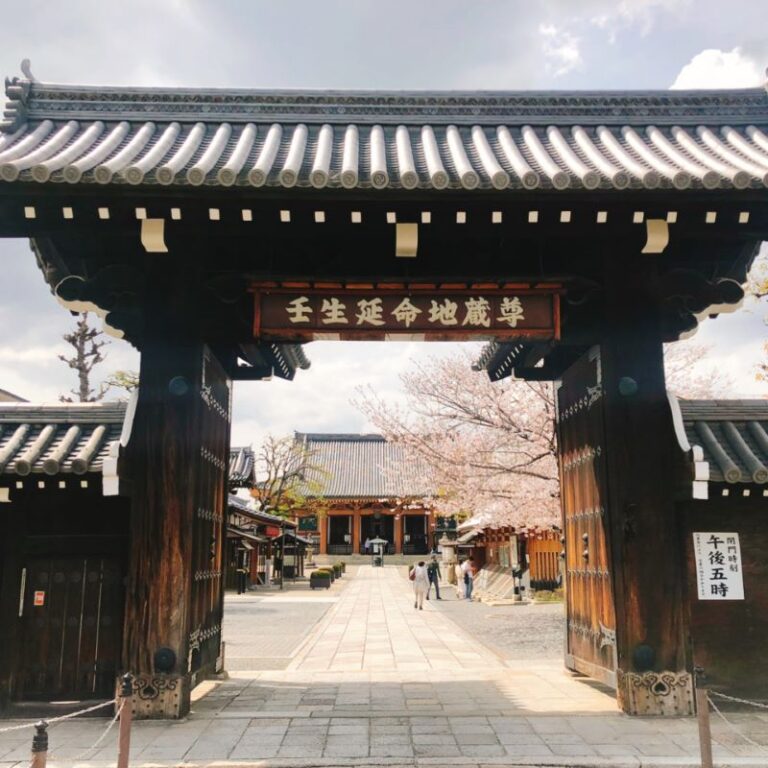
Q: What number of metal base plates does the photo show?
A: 2